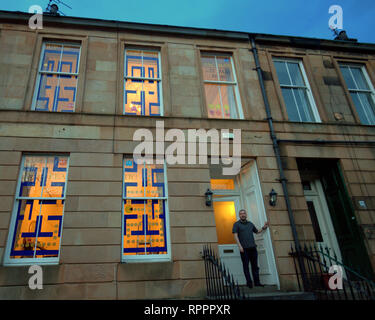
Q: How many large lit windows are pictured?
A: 5